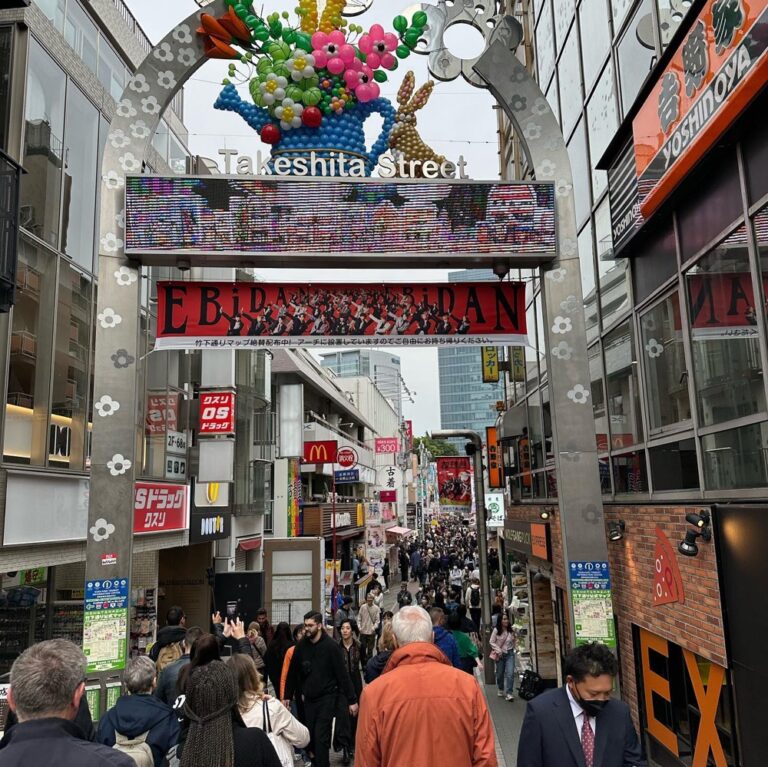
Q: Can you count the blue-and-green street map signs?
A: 2